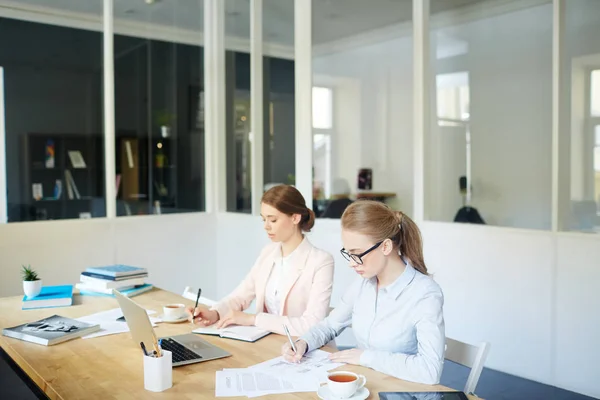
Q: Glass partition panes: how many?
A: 7